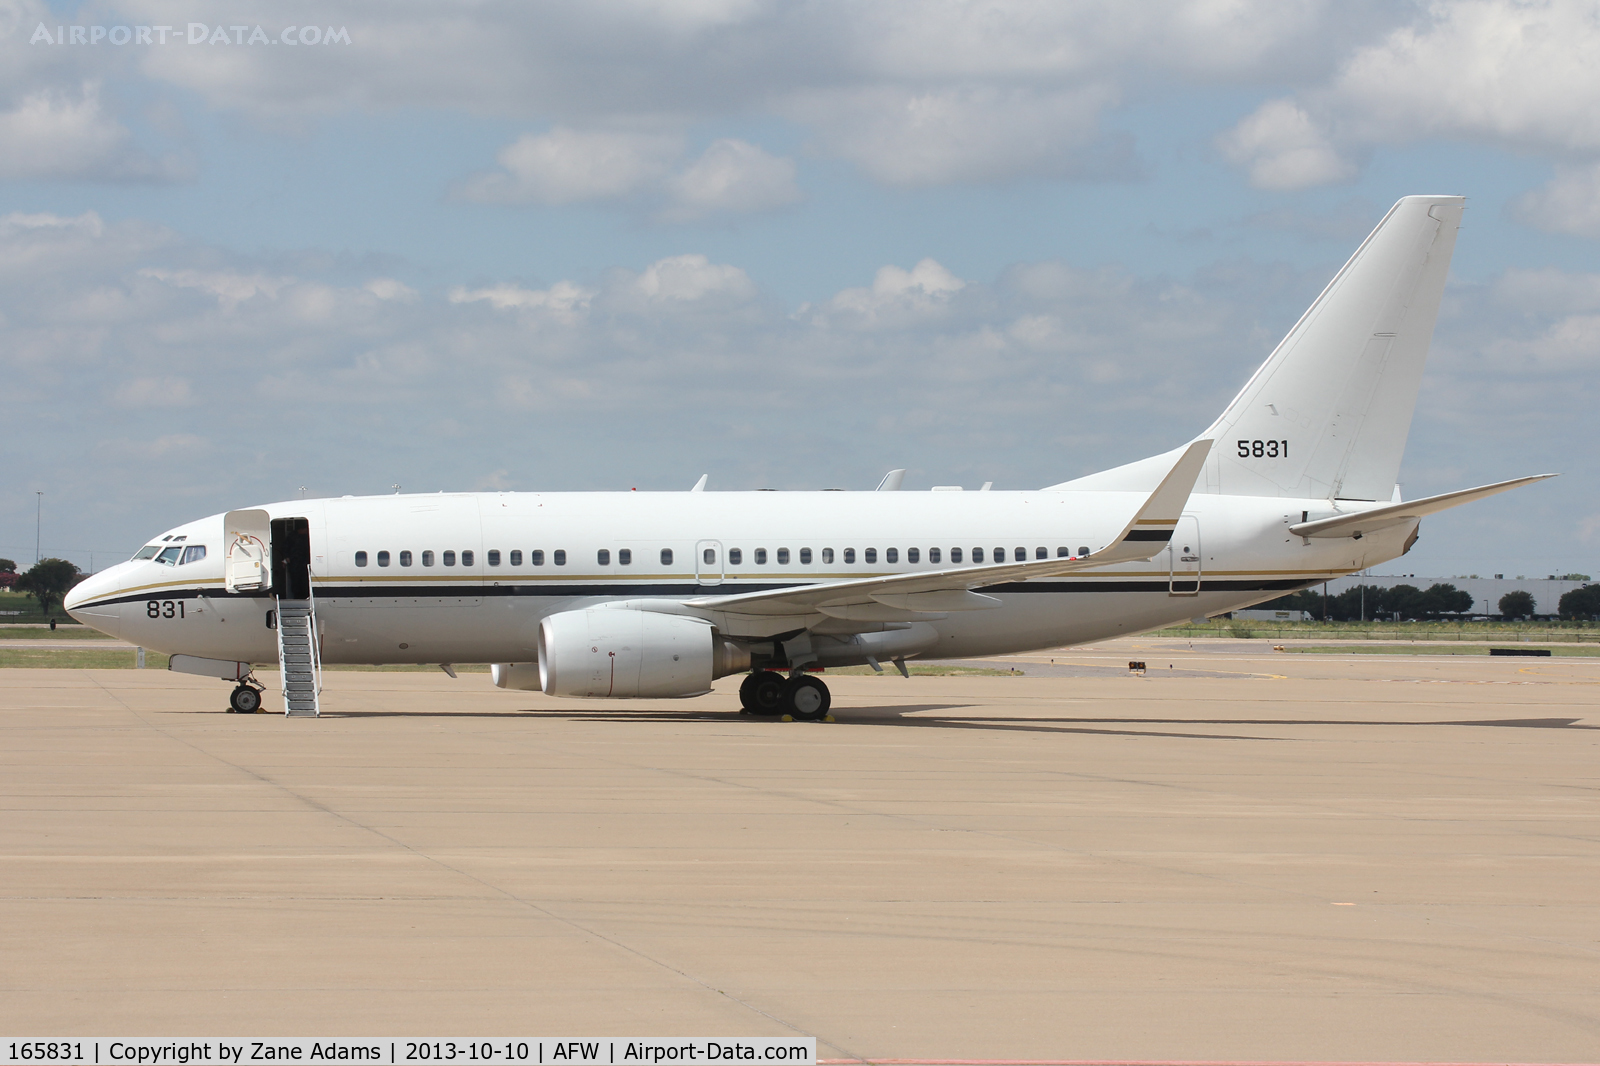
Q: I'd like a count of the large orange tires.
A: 0